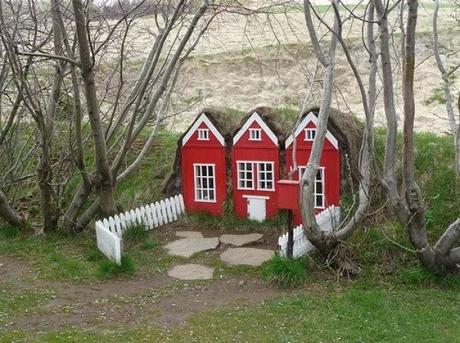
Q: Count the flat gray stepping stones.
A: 5